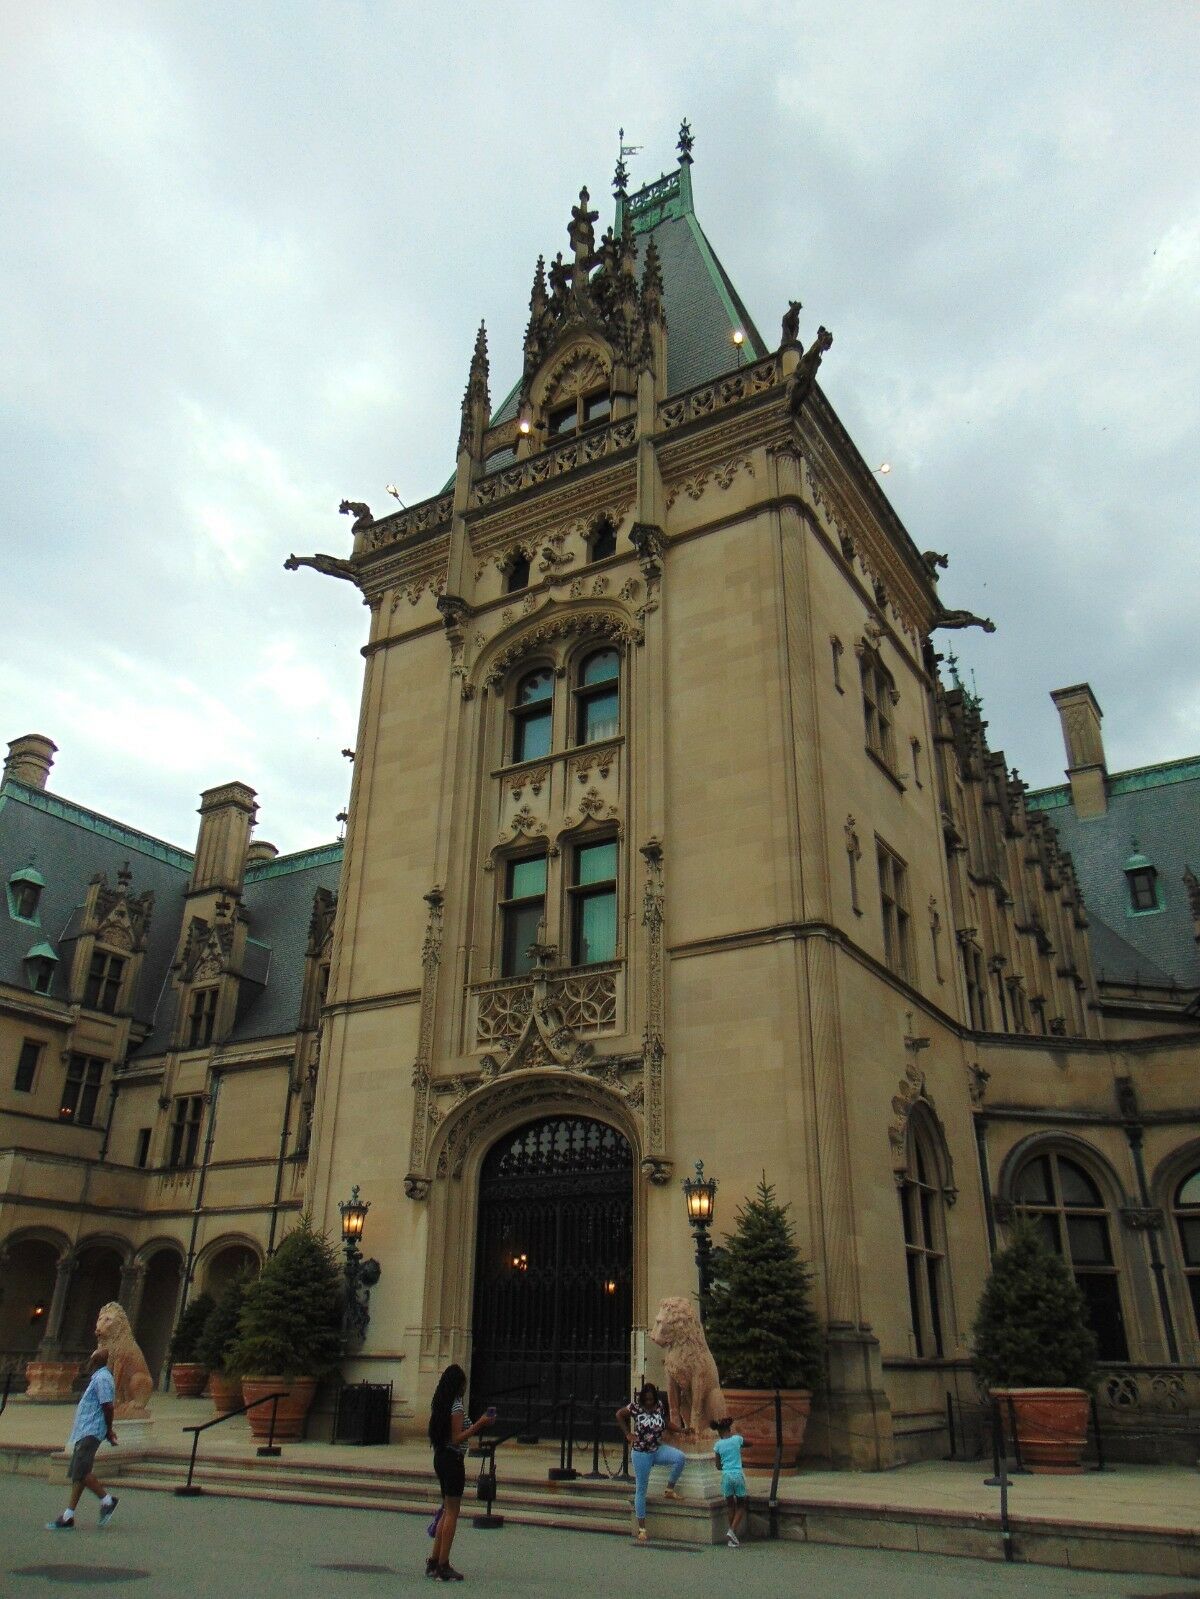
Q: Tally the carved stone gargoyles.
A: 6